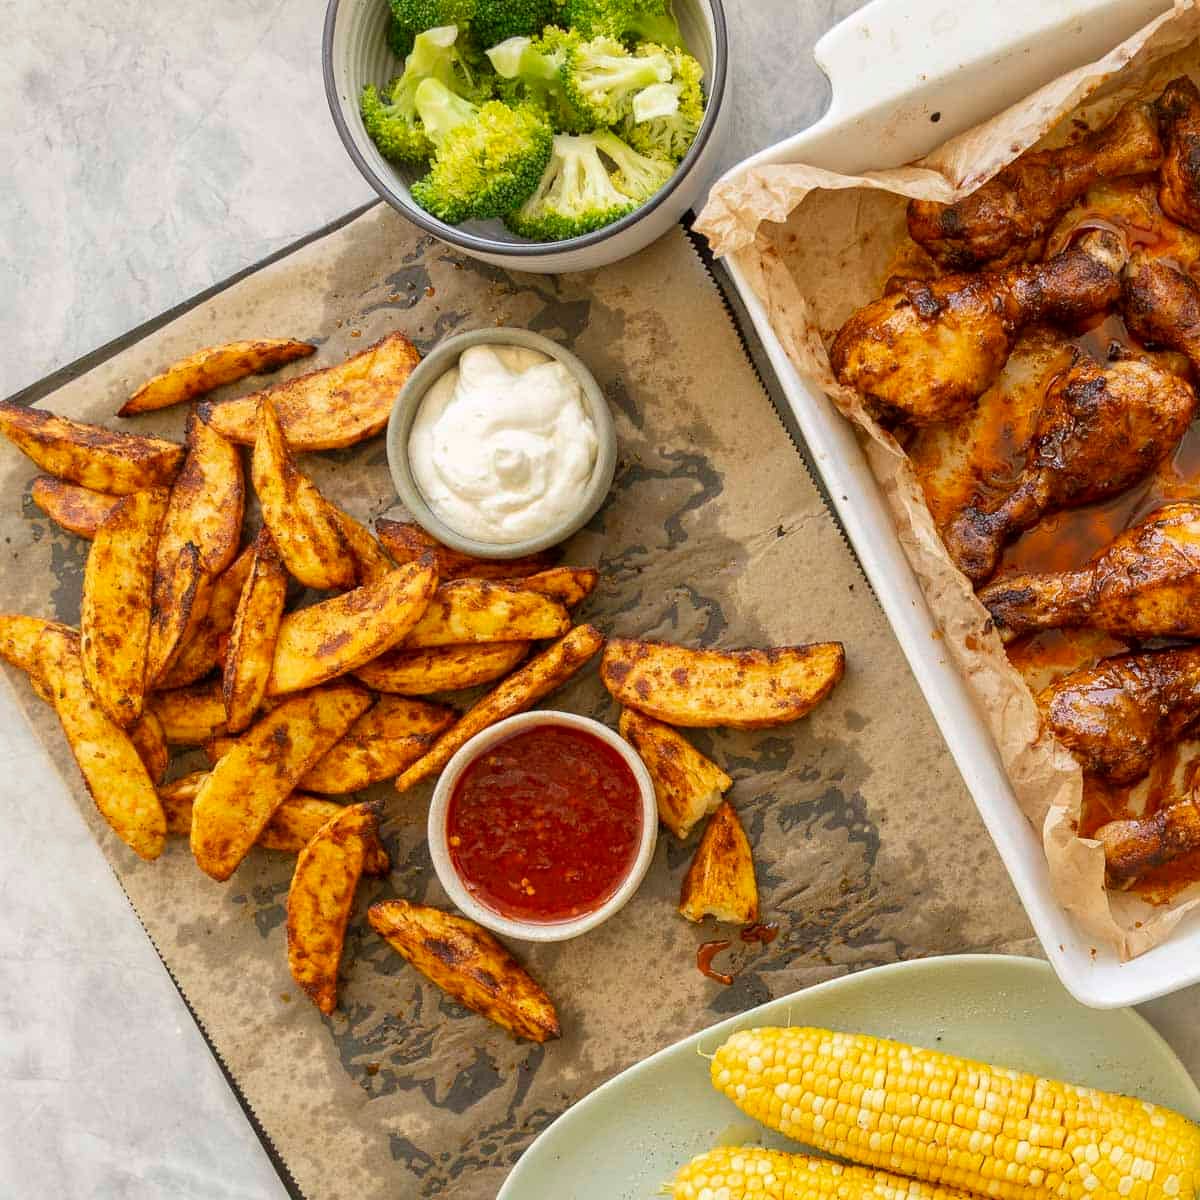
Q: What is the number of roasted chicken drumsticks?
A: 8